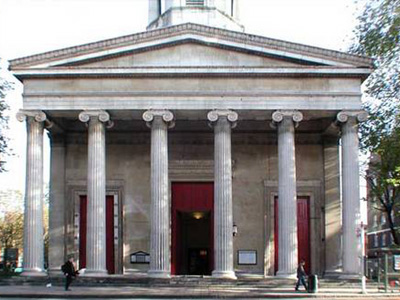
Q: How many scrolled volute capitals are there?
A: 6